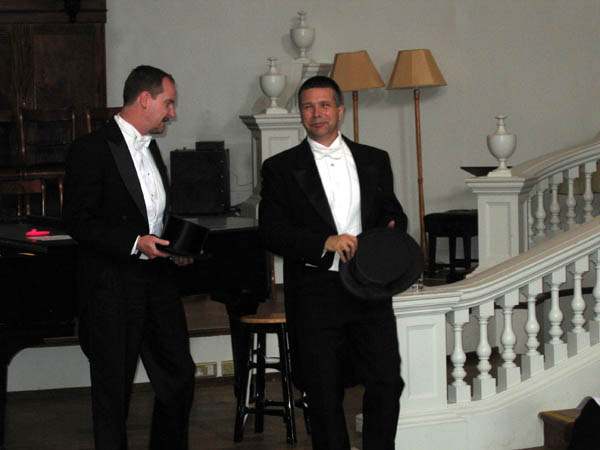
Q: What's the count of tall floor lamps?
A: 2